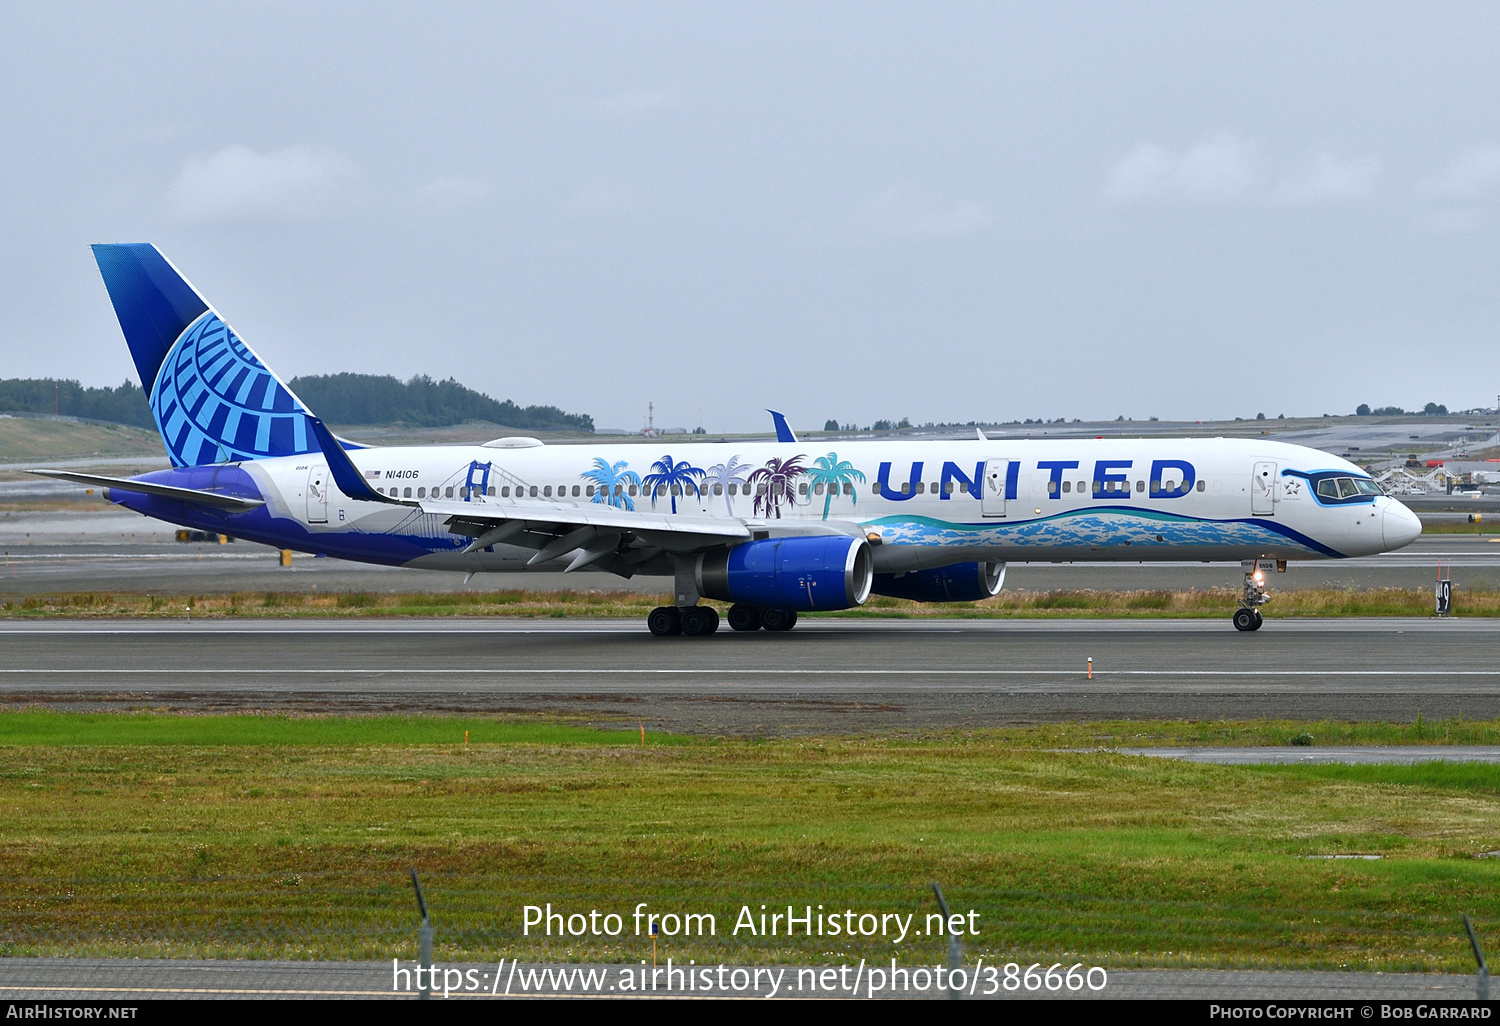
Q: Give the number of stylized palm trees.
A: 5